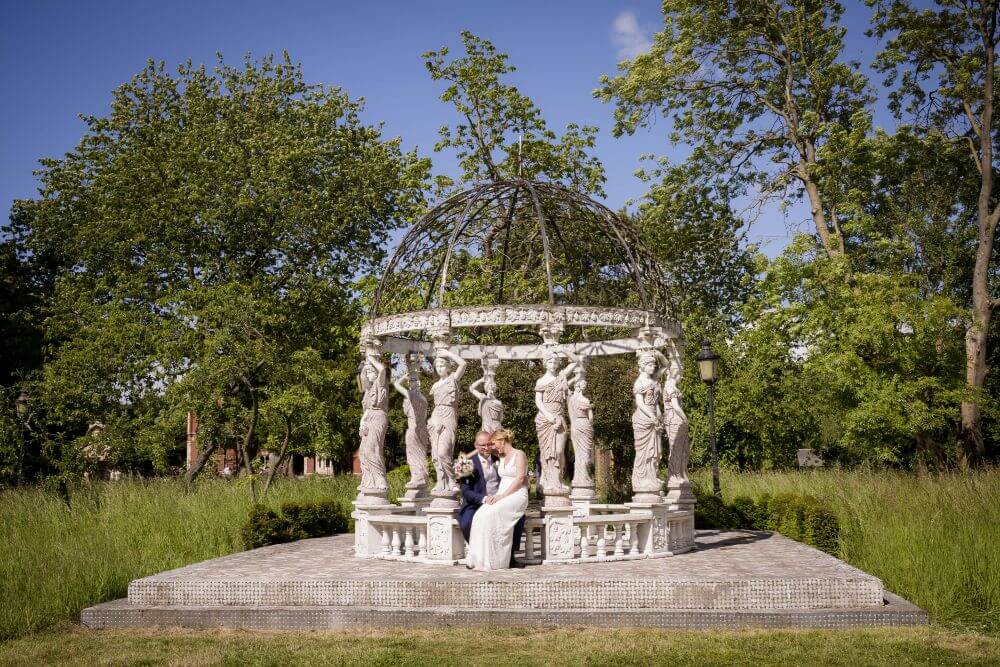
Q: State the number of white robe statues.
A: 8